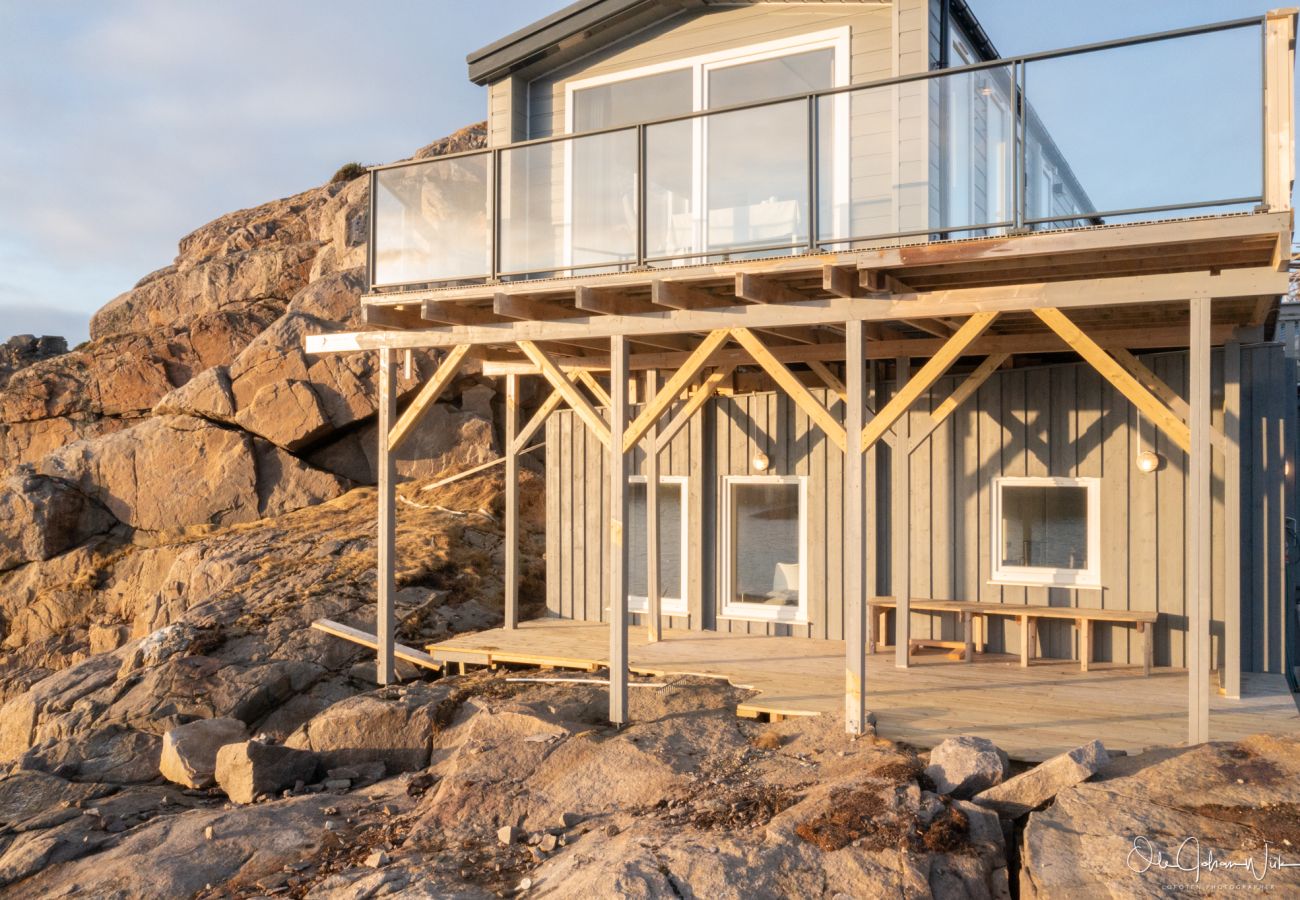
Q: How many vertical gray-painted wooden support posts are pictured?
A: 8